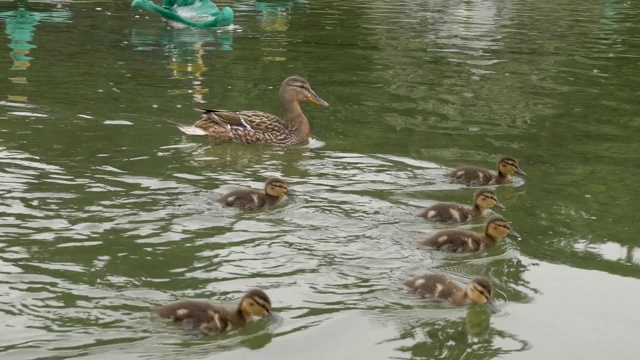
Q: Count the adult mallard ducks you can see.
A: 1